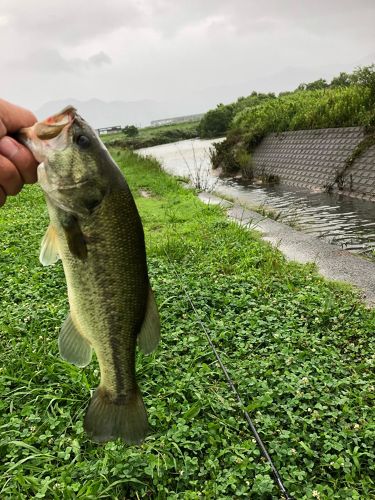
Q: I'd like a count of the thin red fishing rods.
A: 0